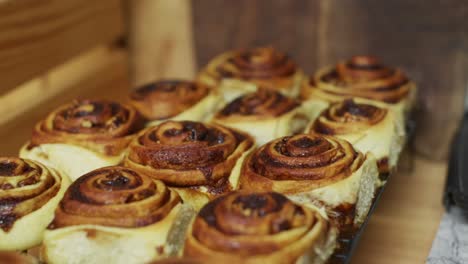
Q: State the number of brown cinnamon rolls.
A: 11